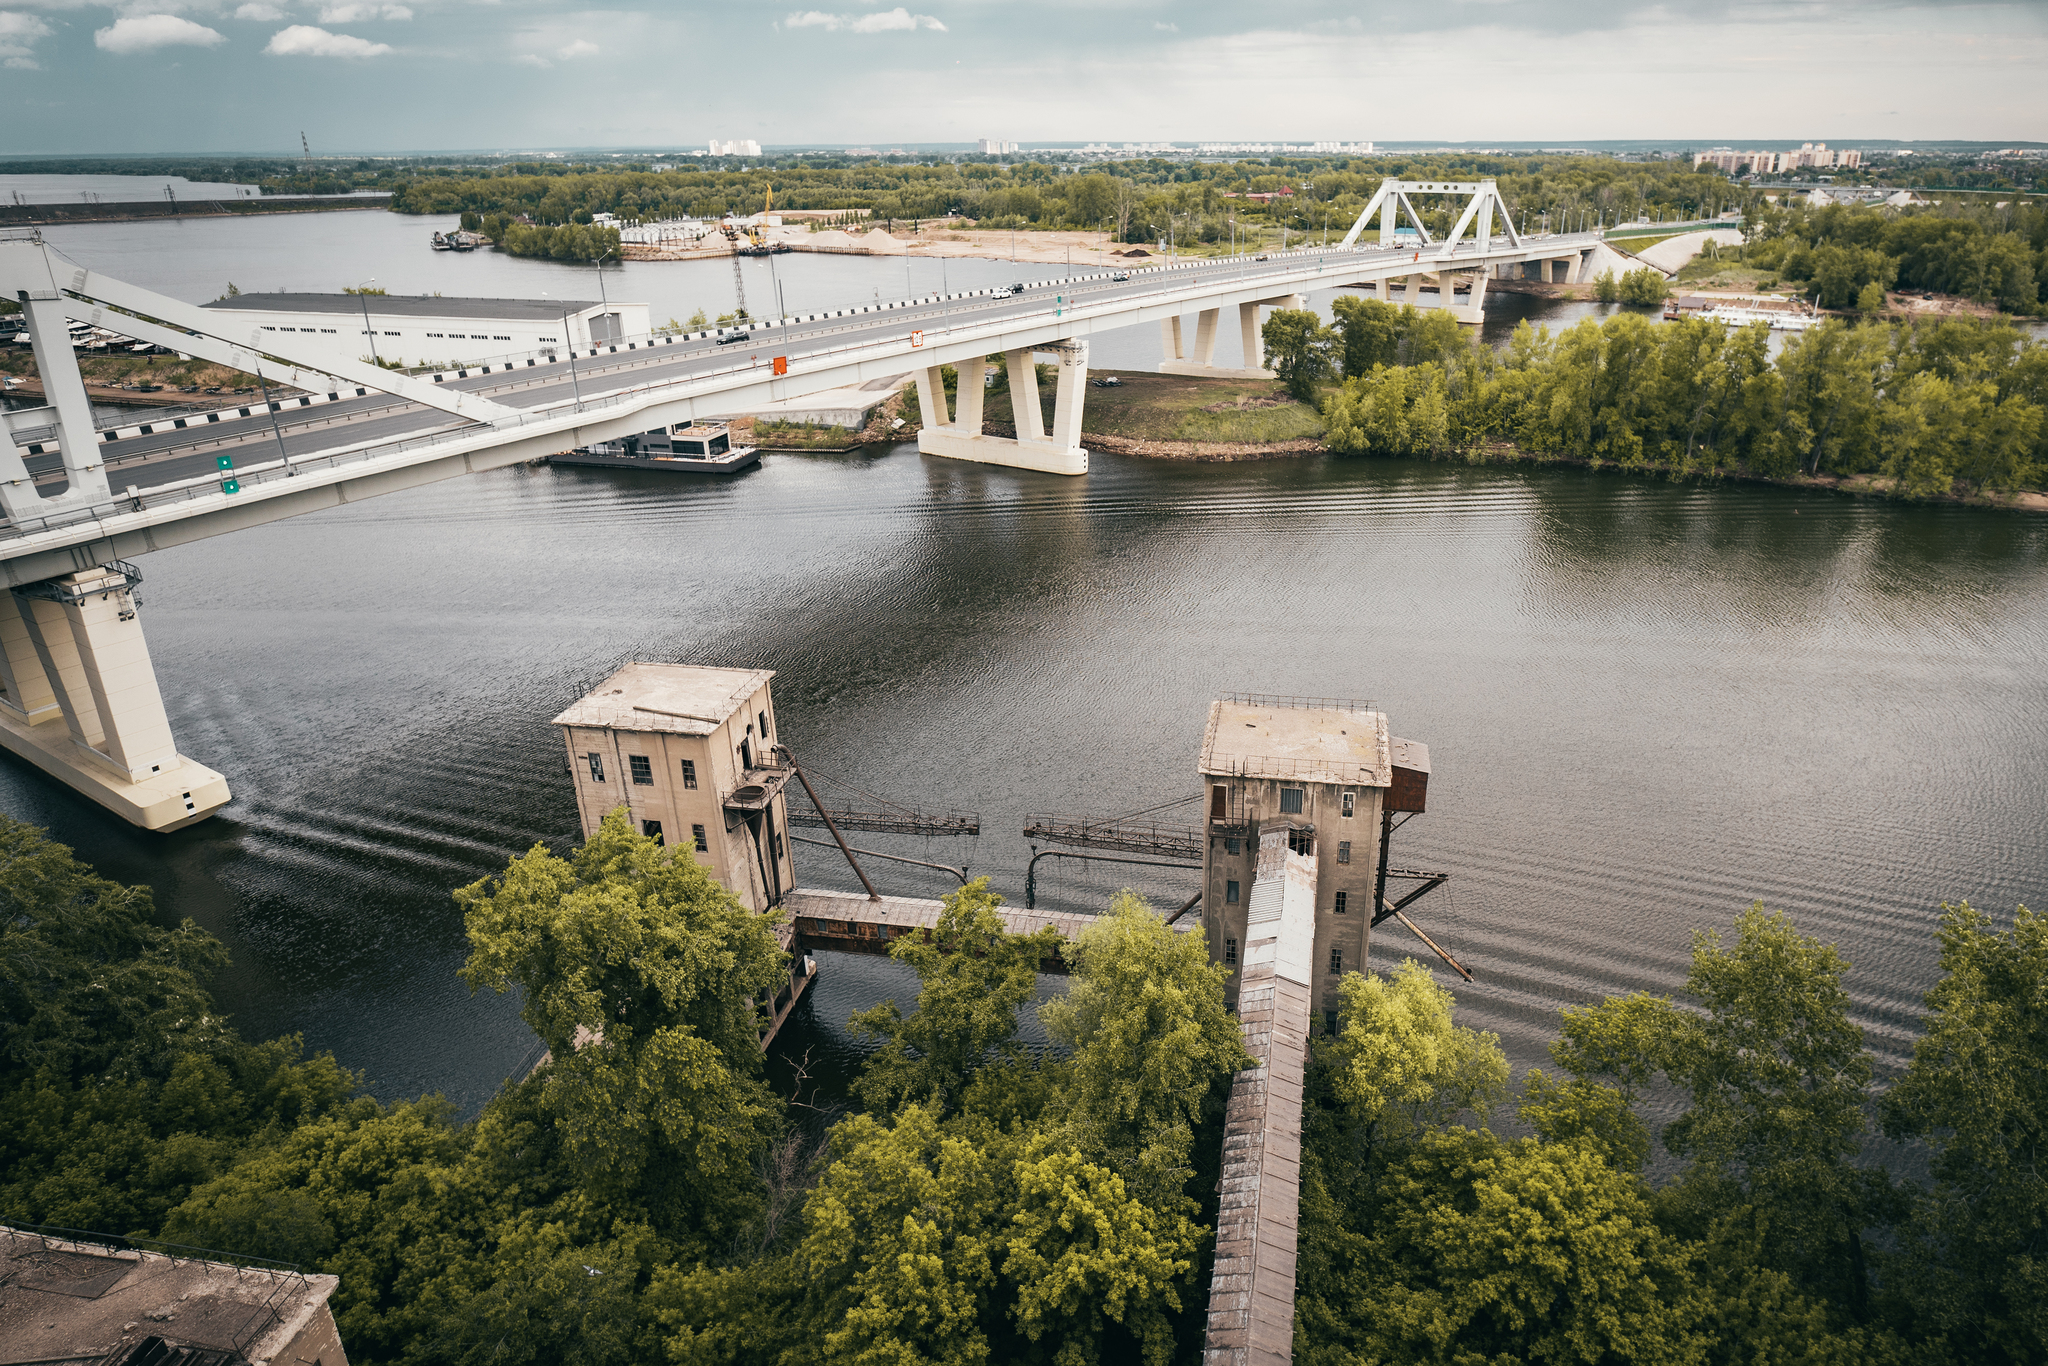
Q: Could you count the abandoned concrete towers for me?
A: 2